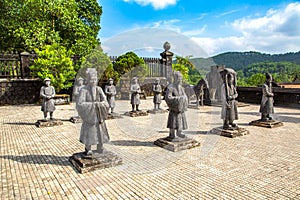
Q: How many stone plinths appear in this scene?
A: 9